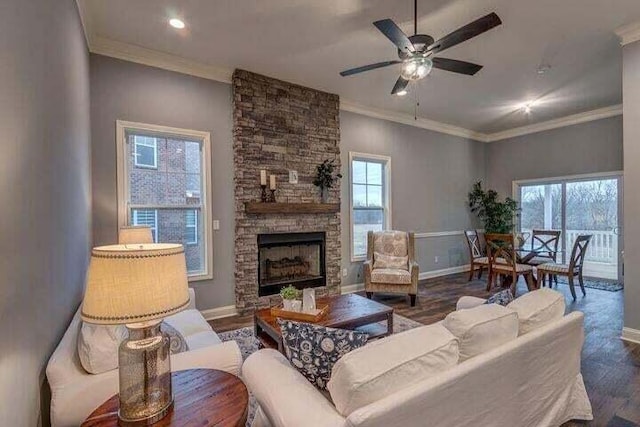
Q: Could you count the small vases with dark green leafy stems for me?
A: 1